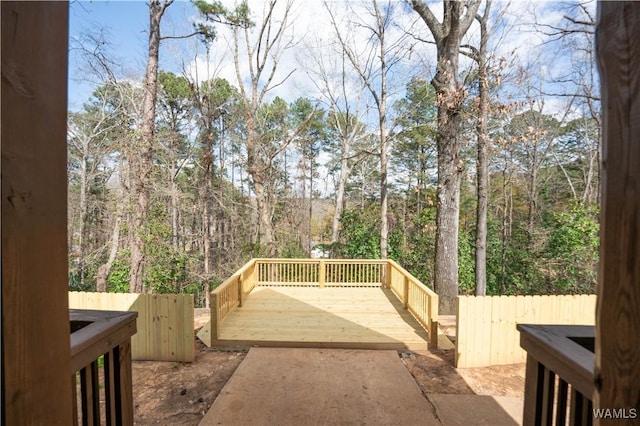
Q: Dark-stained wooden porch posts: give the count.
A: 2